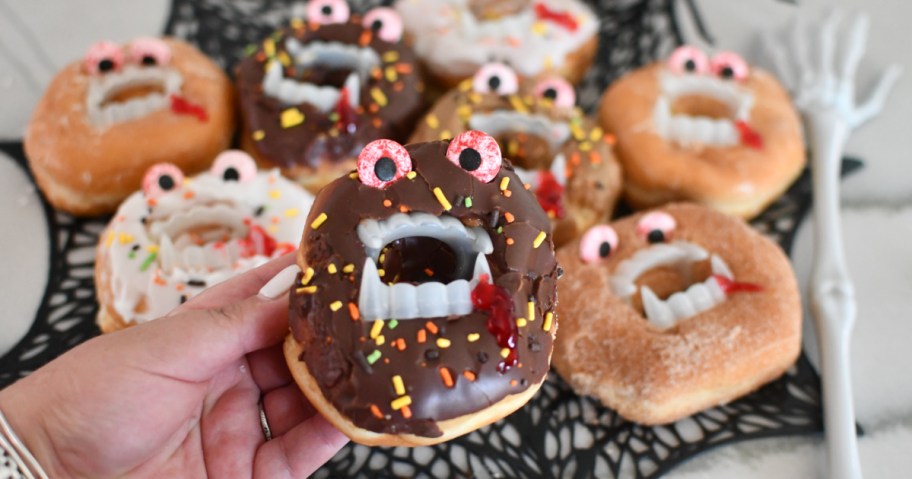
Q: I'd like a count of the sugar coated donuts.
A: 1